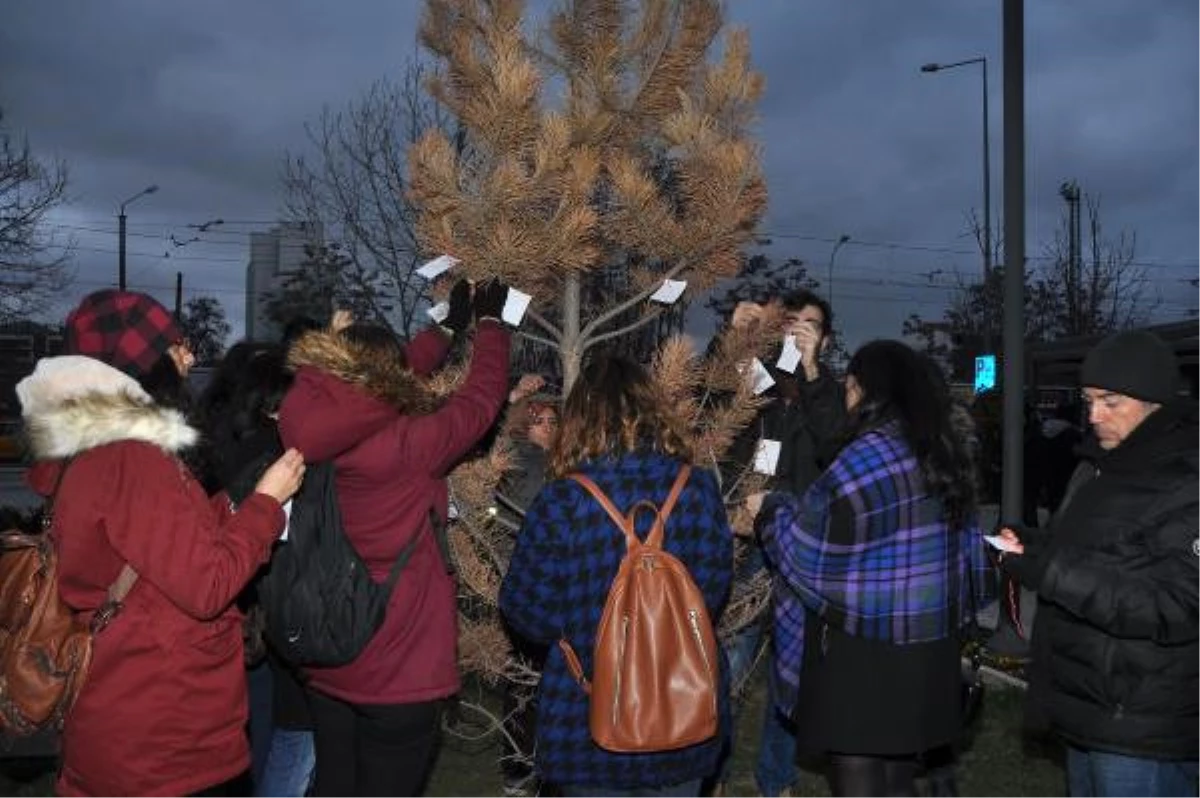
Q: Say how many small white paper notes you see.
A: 9